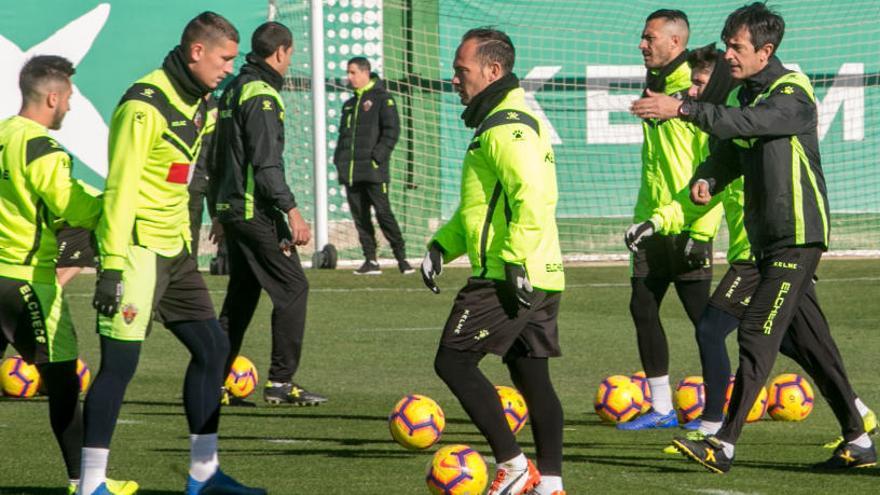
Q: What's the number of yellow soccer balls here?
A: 11